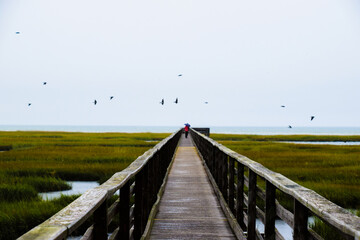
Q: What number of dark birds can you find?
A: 12